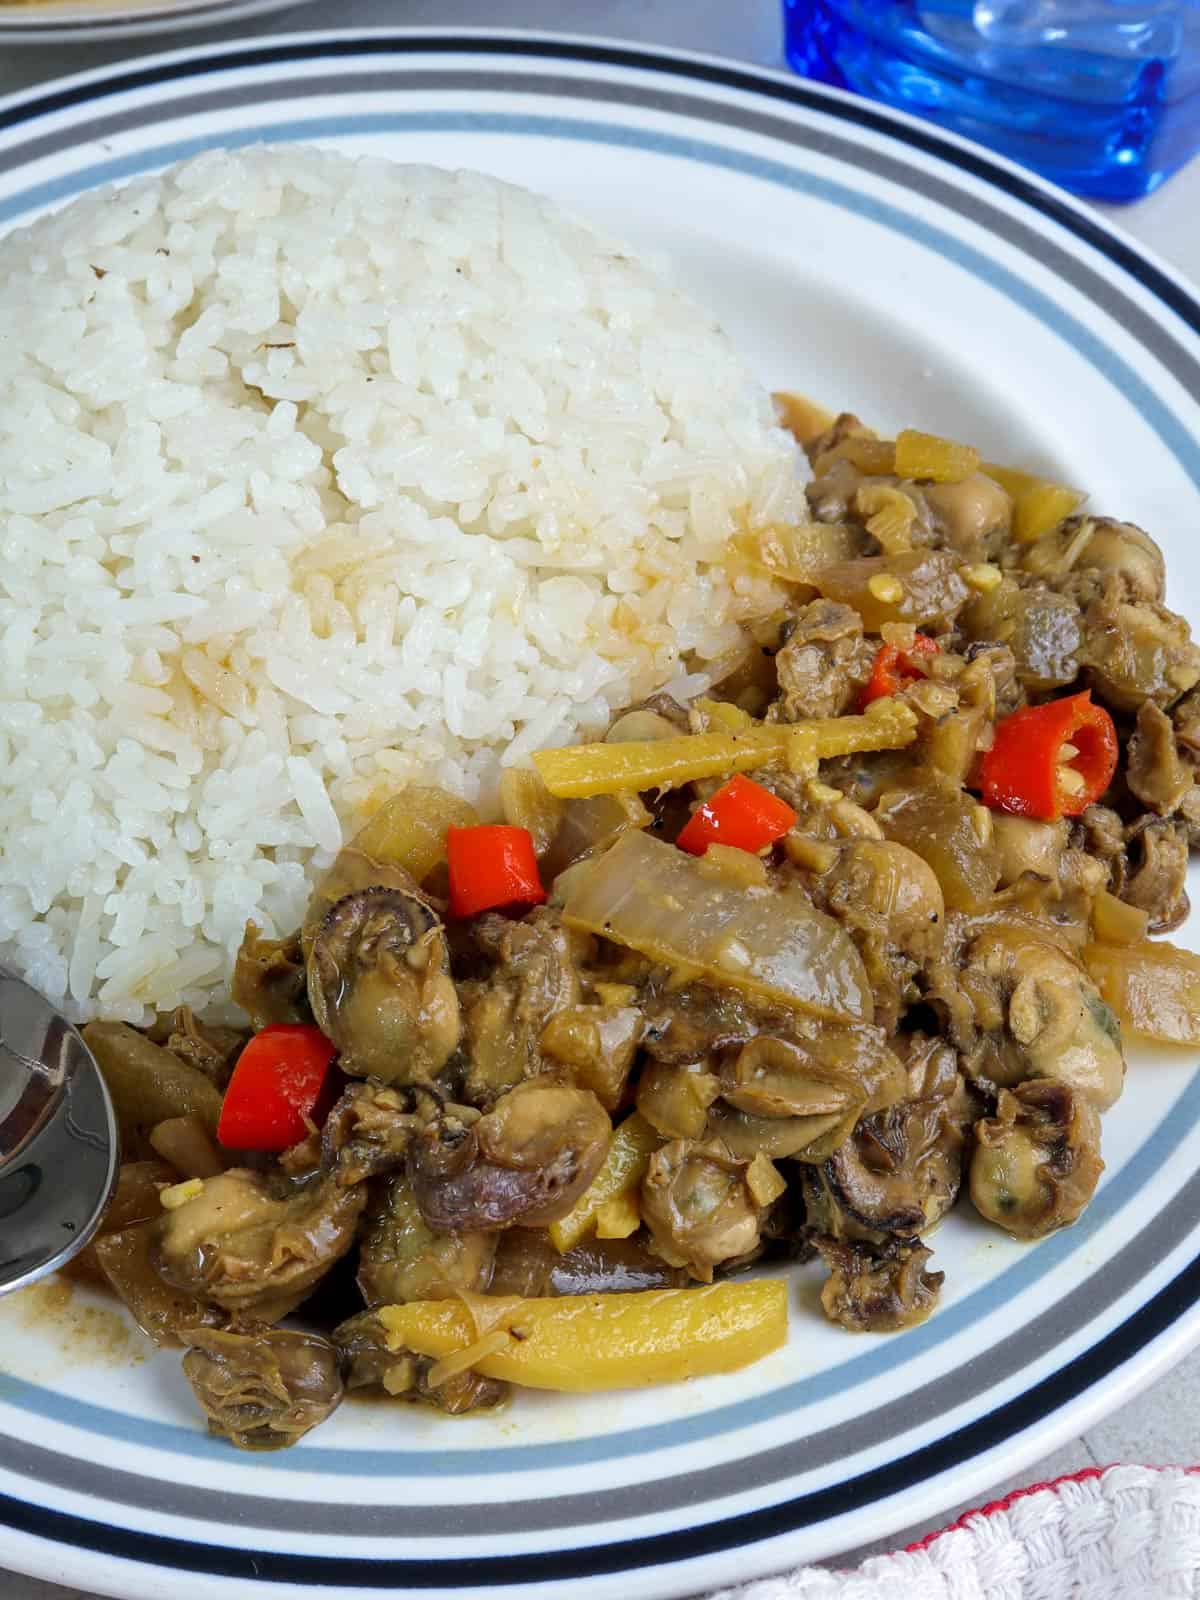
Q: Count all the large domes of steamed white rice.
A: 1